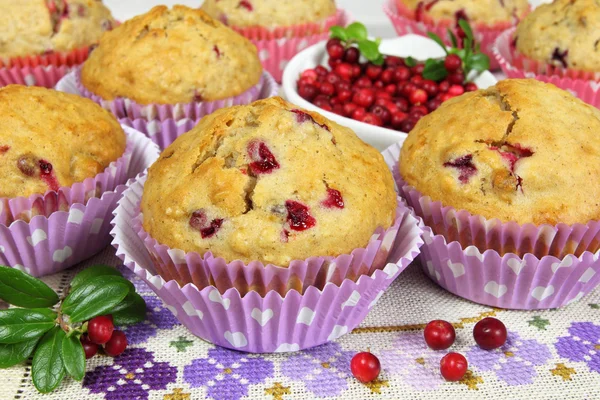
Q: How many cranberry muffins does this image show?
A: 8